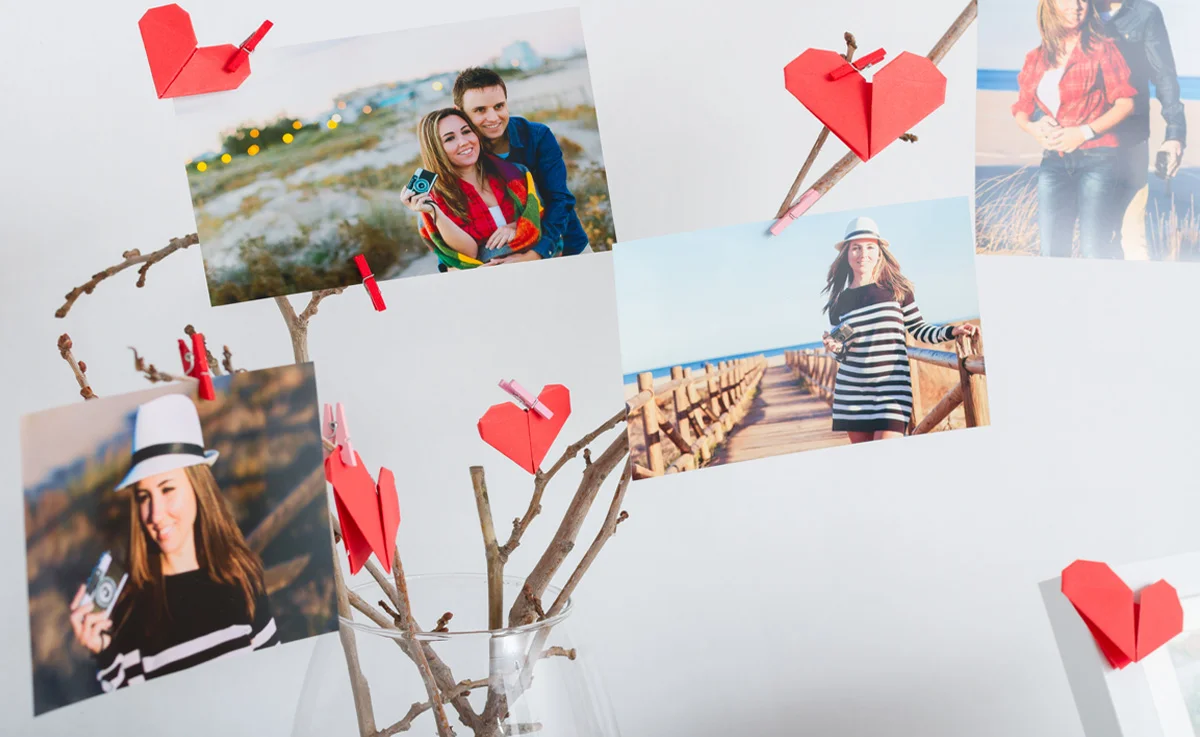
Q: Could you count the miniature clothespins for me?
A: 7